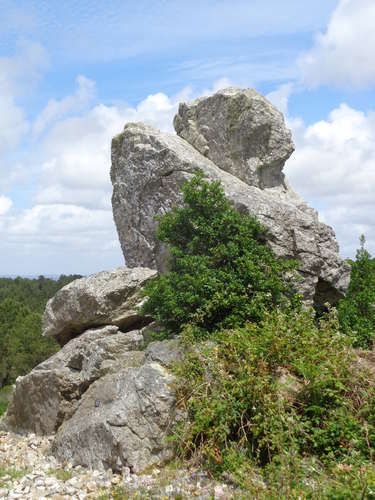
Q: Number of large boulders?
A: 5